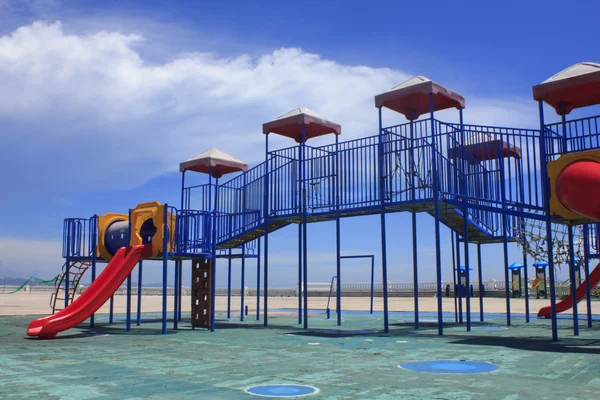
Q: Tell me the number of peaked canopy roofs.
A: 5